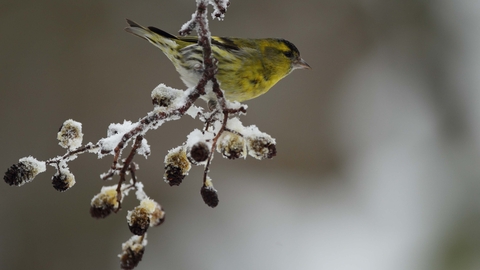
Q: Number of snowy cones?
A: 13